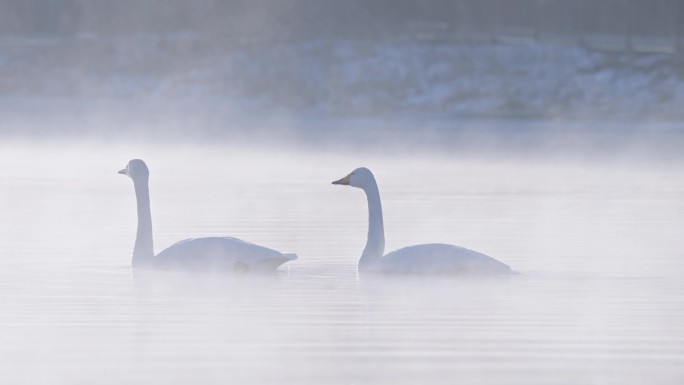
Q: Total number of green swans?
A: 0